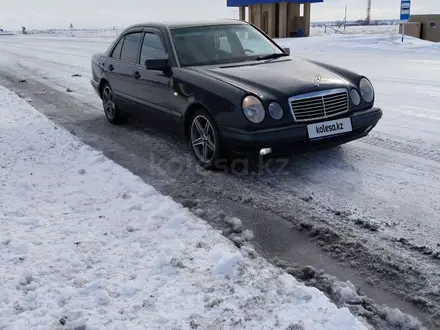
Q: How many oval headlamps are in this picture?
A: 4